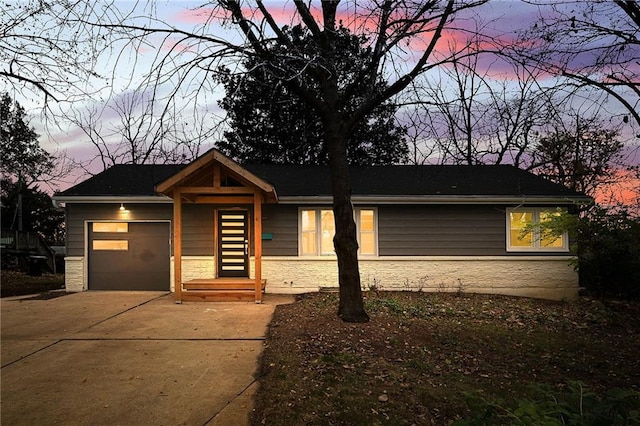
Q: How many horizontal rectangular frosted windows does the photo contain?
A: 10